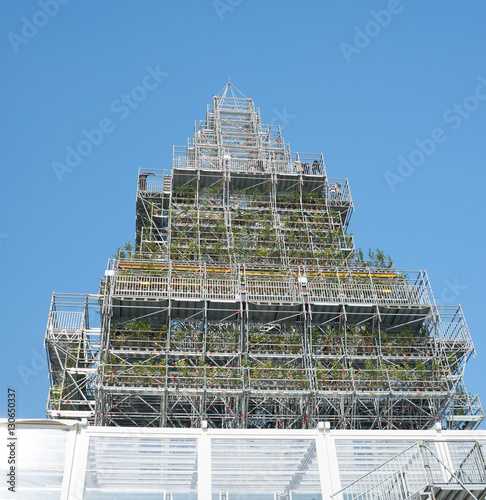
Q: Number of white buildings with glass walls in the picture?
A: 1